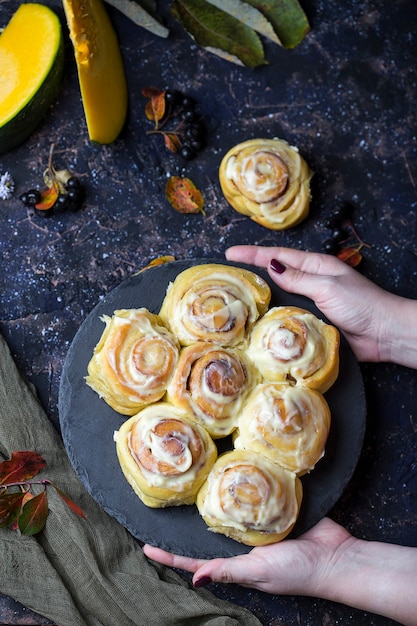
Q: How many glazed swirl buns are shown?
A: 8